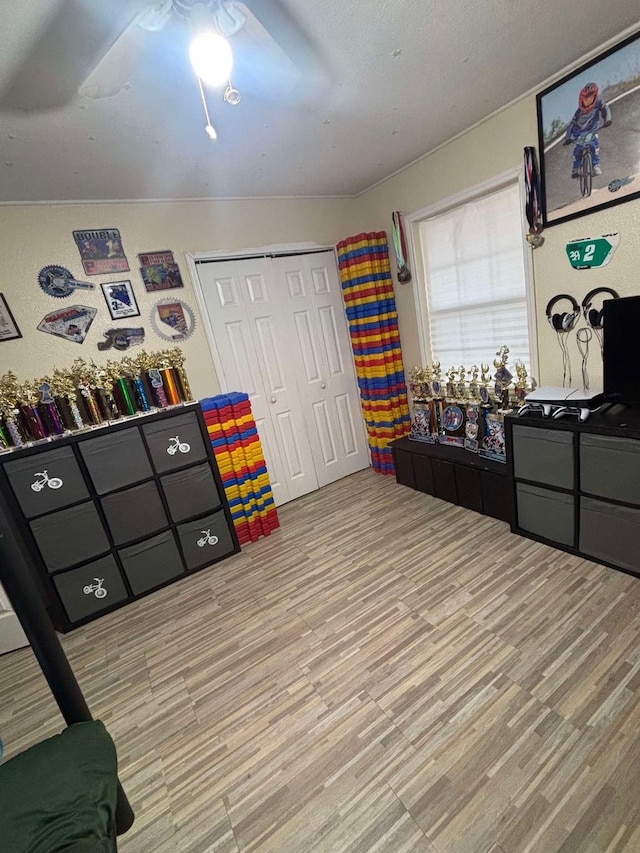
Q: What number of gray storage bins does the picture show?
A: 13